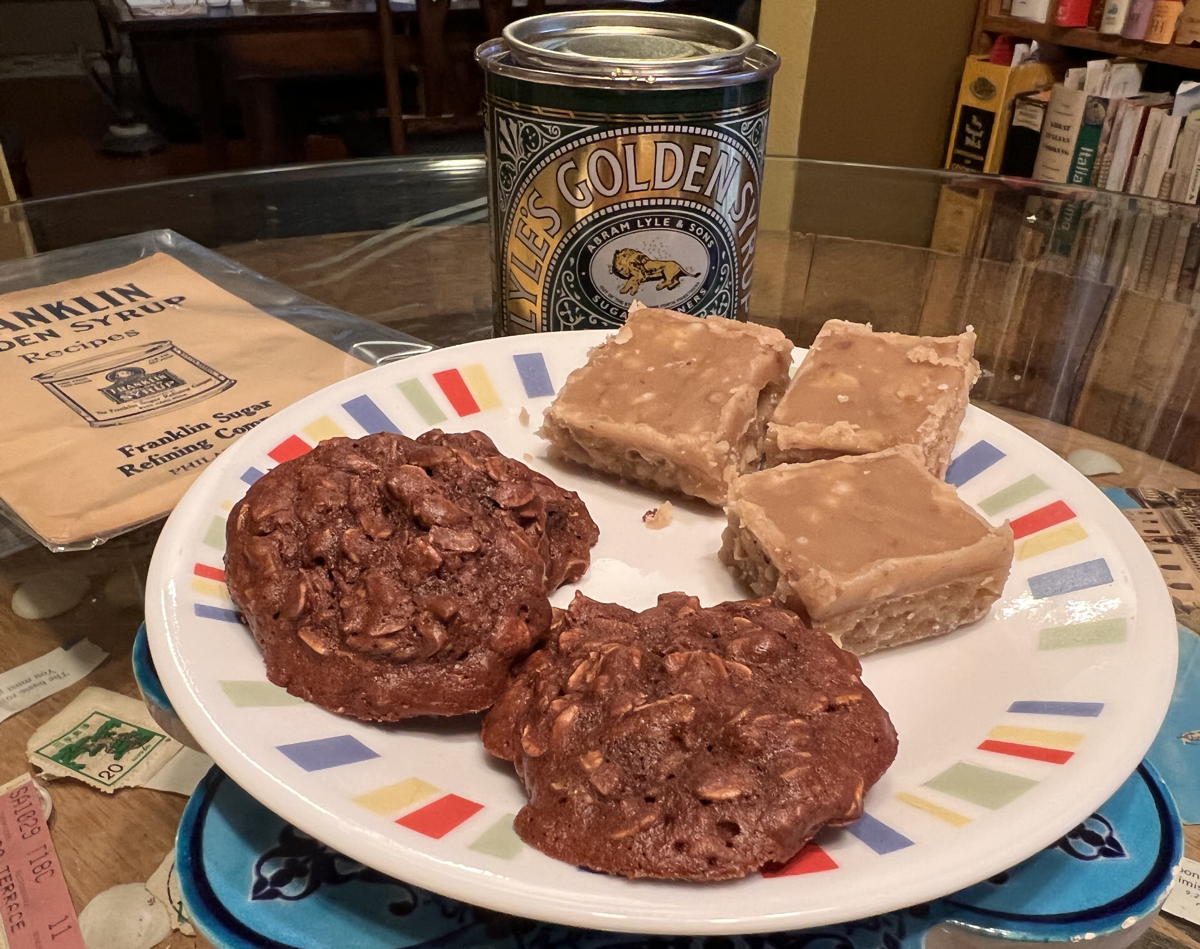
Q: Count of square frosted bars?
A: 3